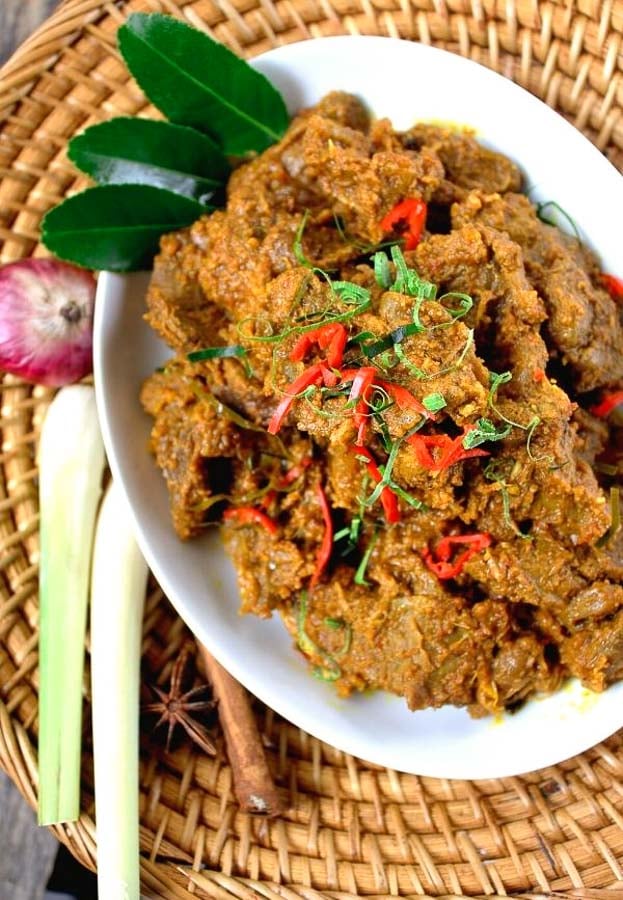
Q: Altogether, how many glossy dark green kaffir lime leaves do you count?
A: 3